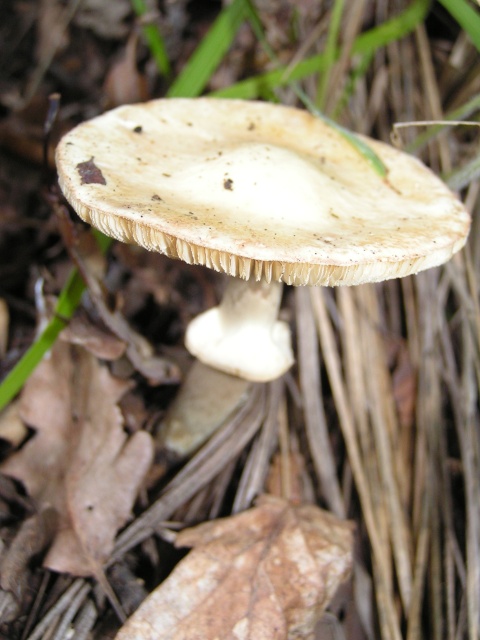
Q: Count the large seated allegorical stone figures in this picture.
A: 0